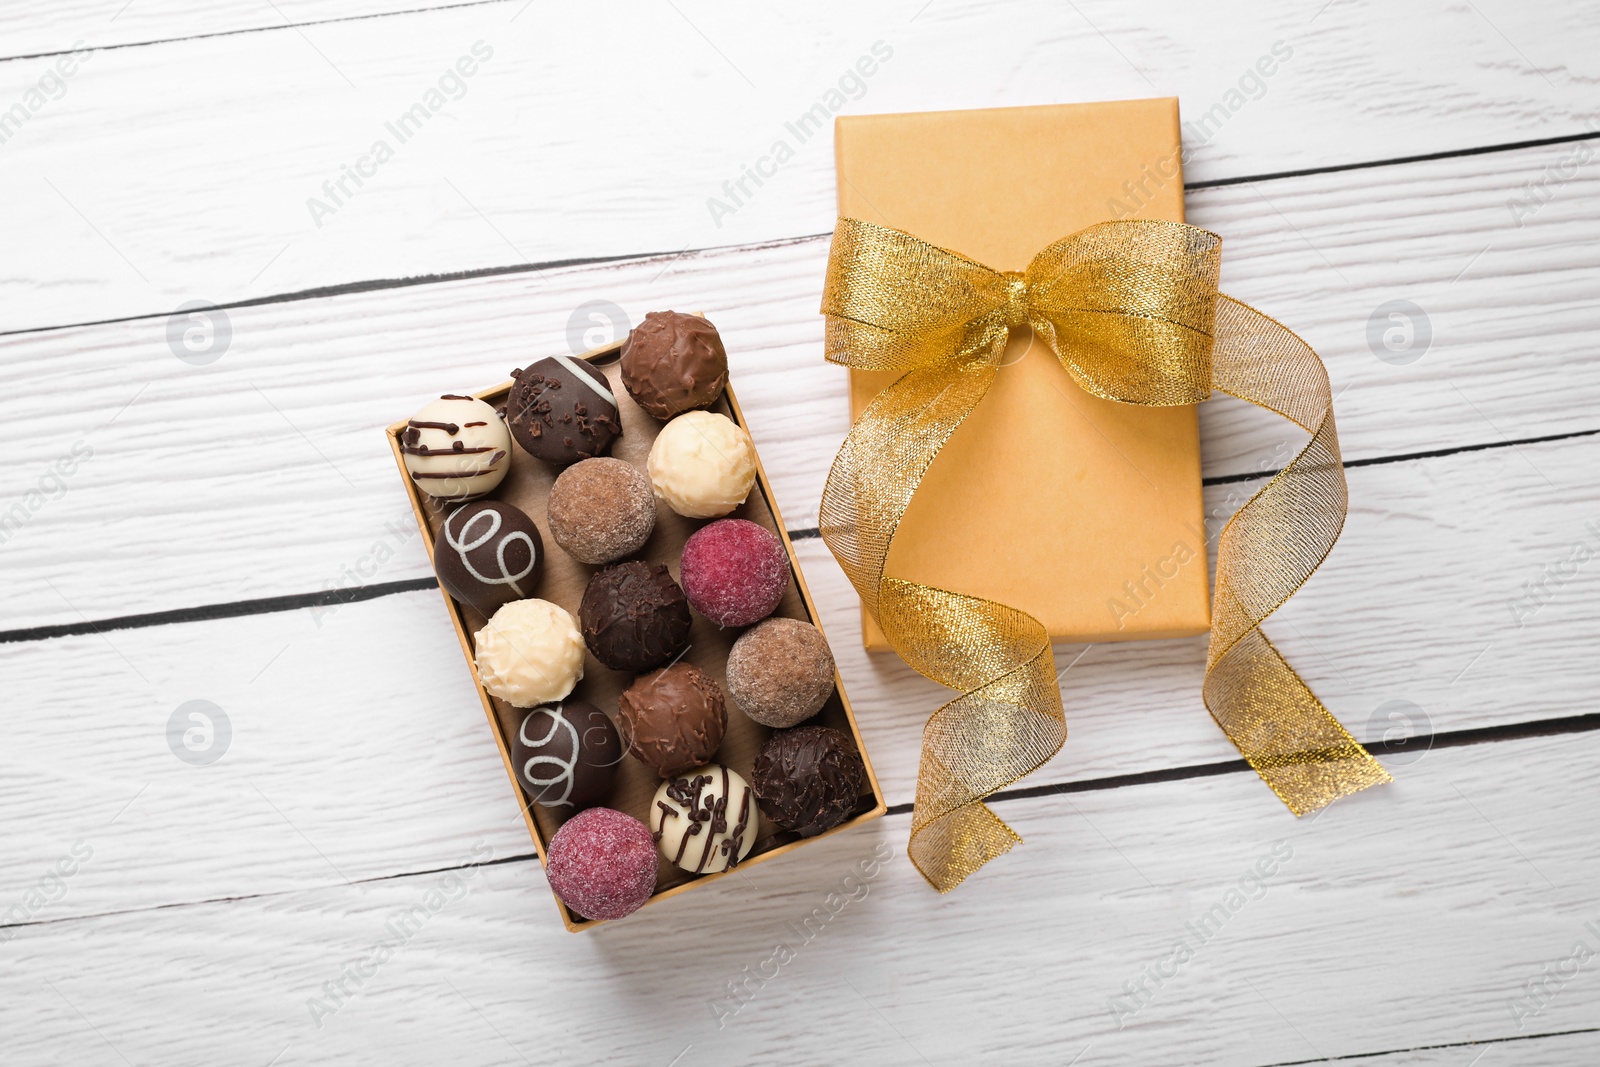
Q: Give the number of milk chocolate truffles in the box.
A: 2